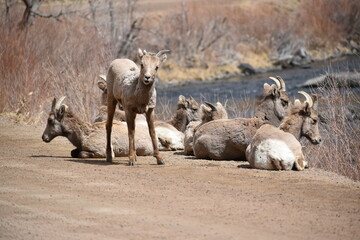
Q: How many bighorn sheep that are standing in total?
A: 1